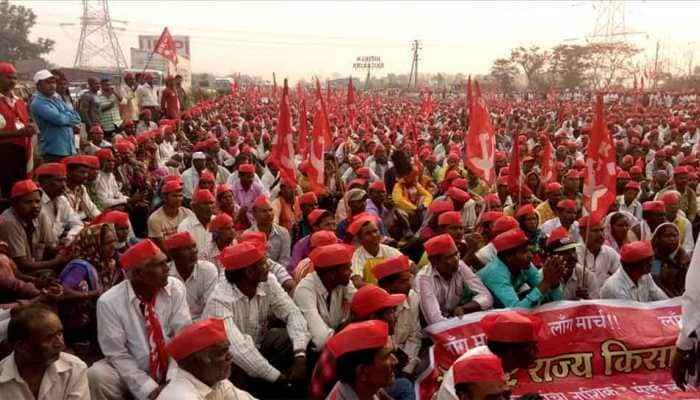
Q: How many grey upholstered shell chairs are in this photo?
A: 0